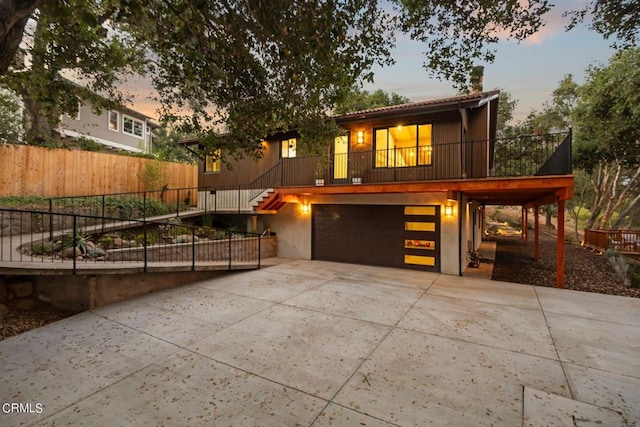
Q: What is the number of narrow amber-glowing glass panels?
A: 4